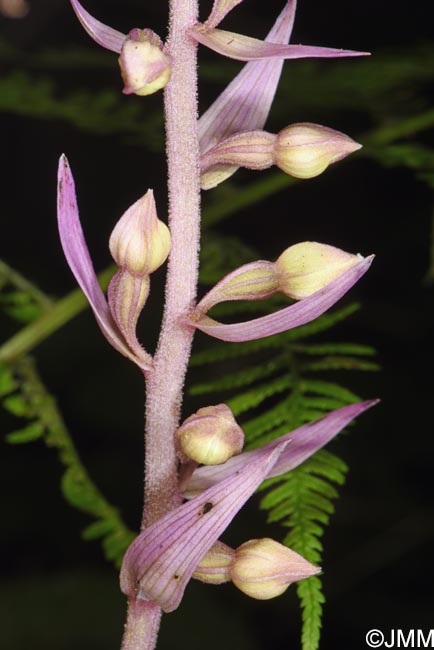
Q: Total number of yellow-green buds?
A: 6